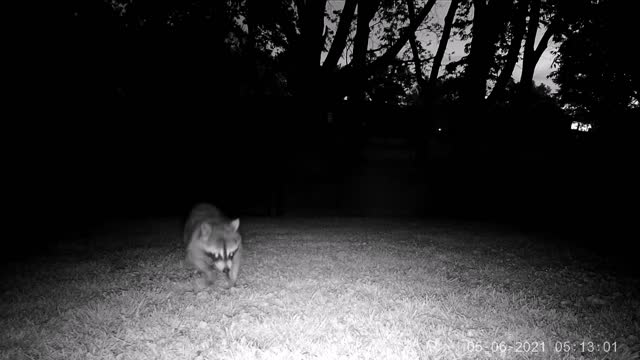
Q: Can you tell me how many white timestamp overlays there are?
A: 1